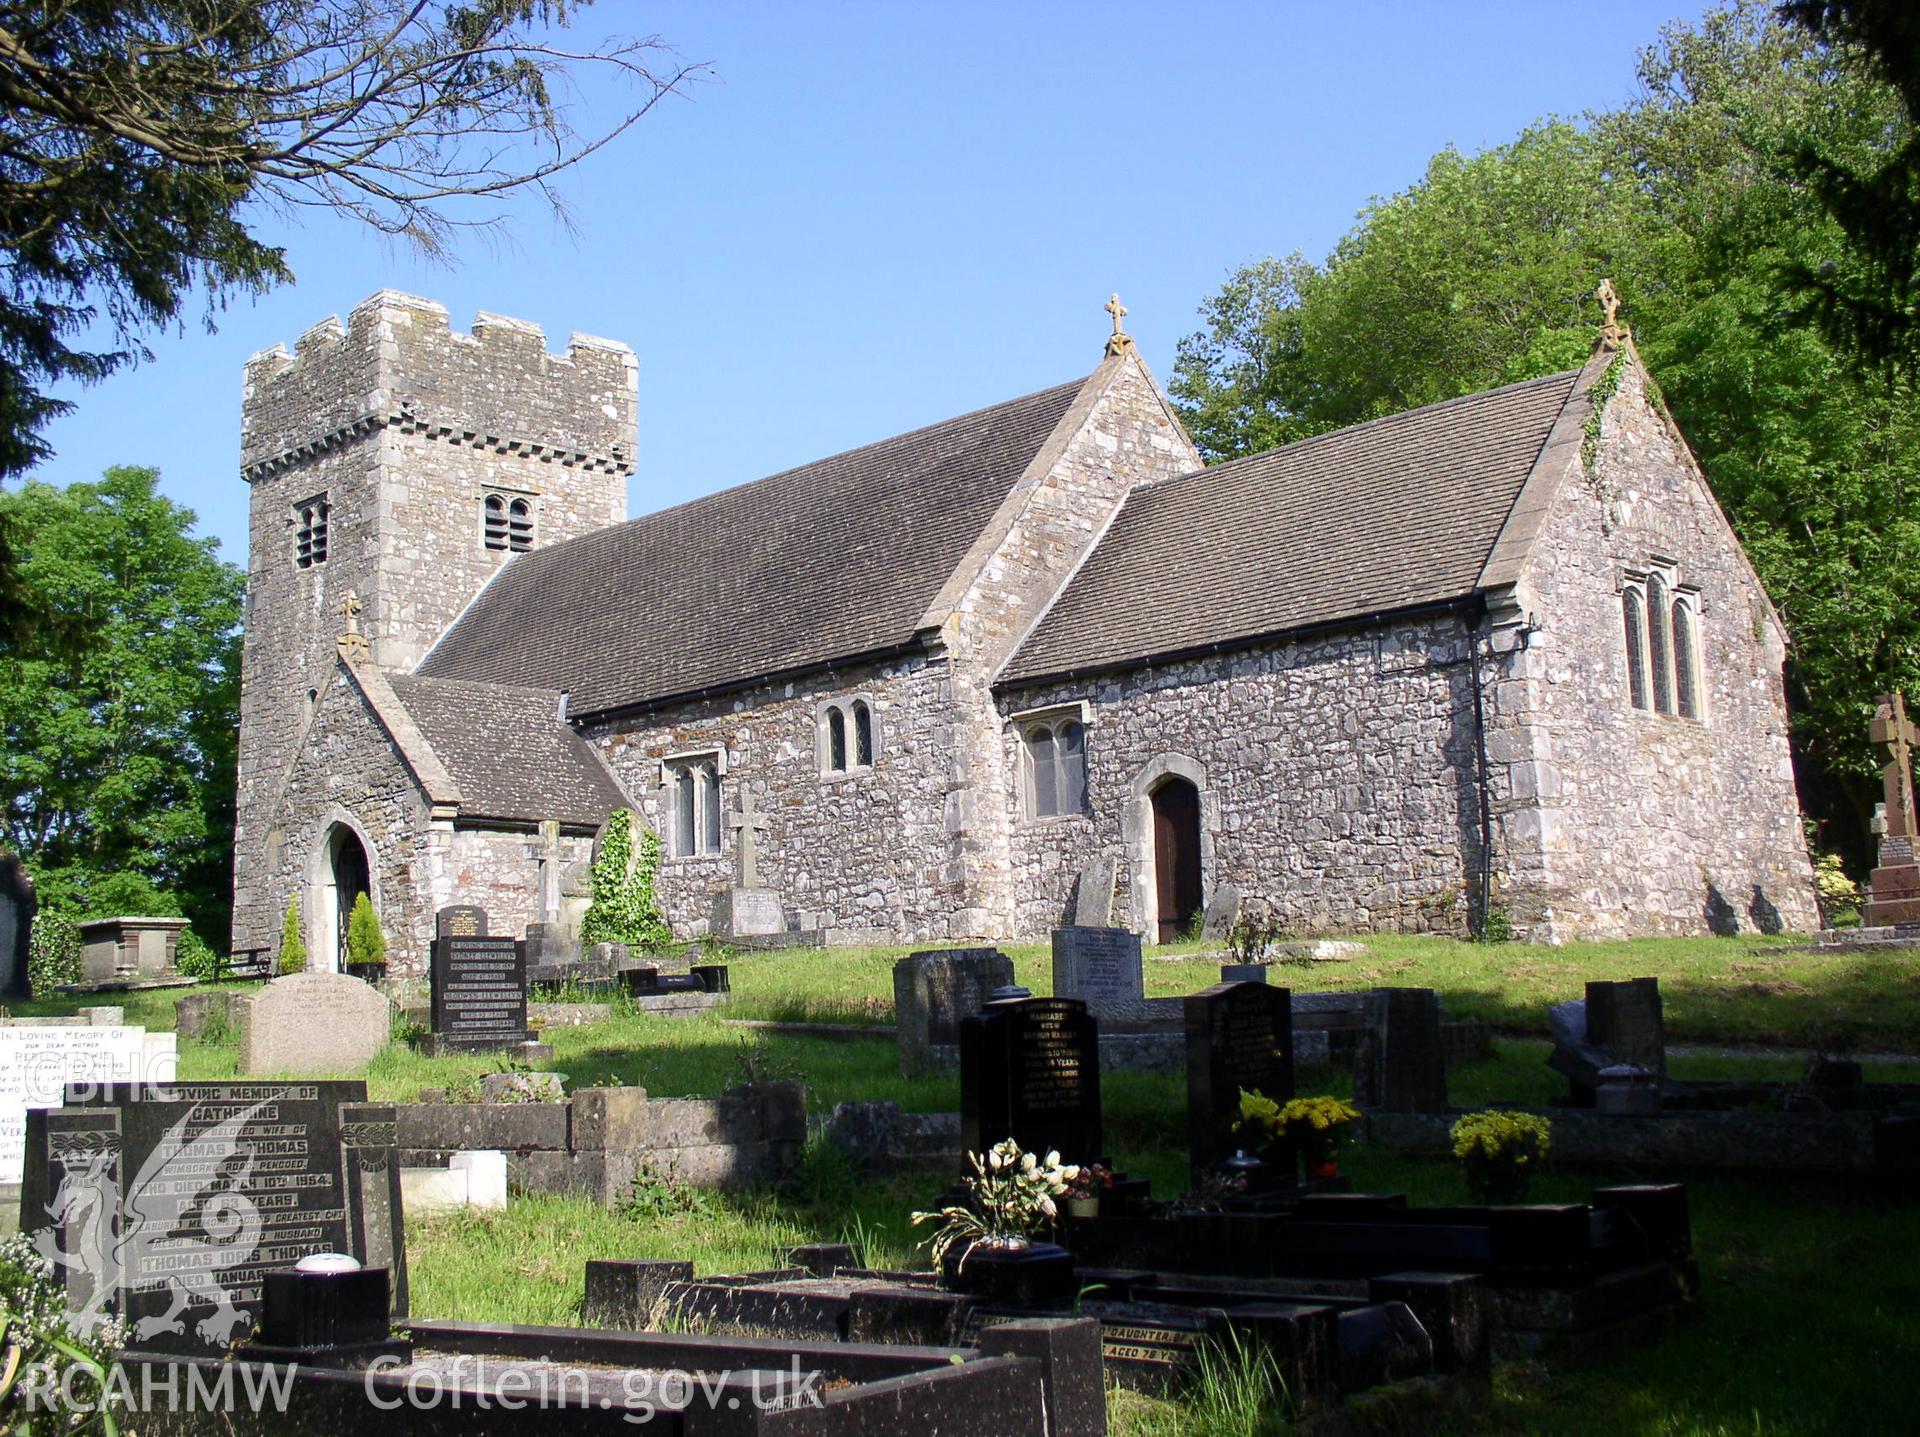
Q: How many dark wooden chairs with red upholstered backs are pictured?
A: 0